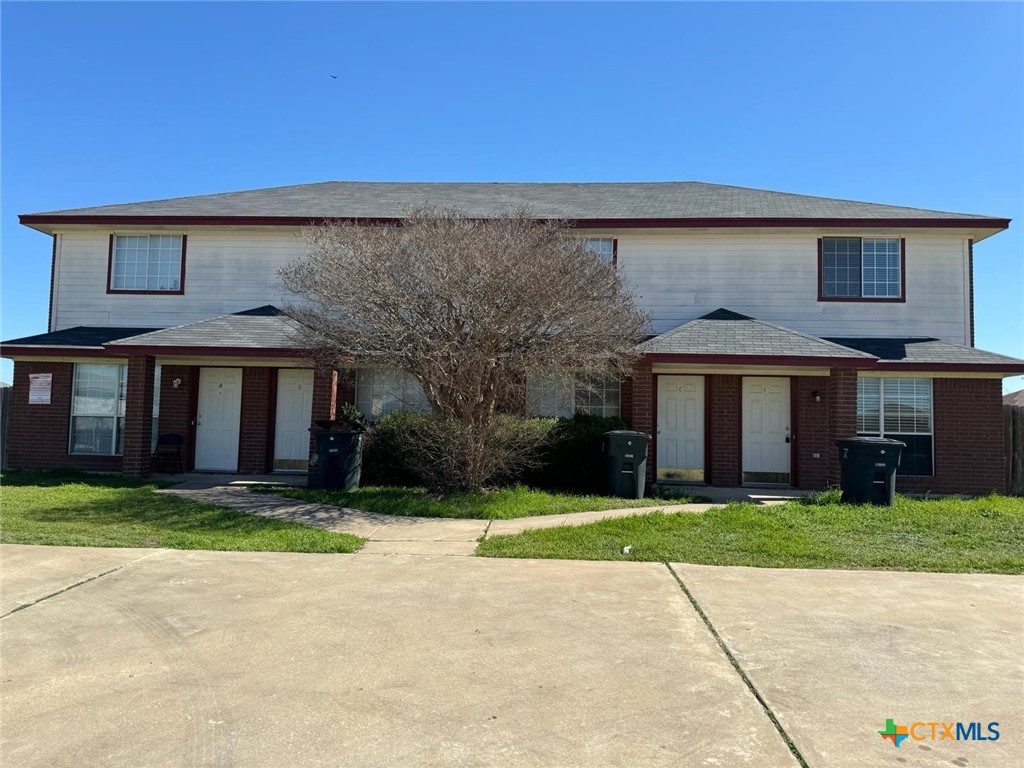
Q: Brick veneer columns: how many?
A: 4